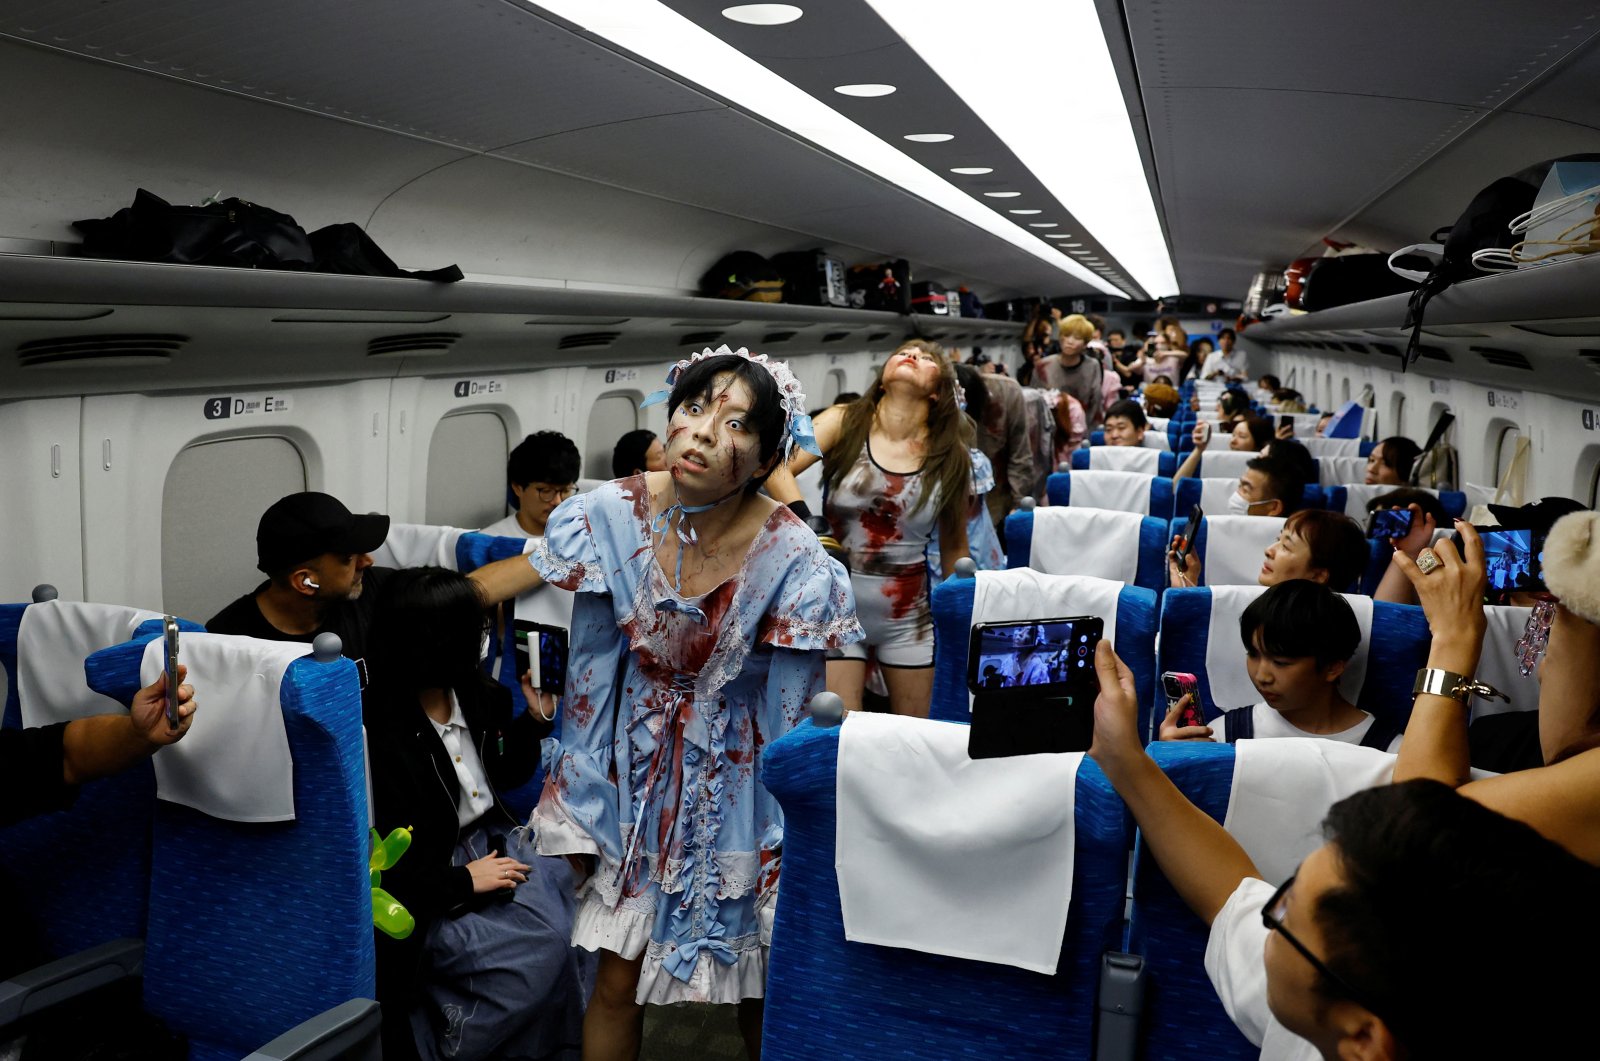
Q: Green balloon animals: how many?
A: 1